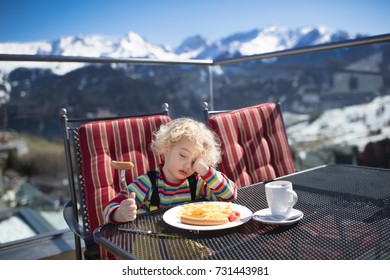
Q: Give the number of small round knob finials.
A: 3